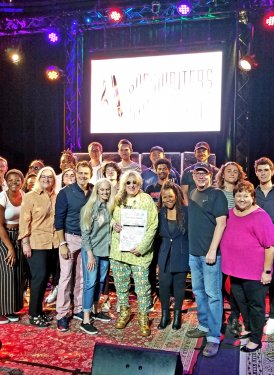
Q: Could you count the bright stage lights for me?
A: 7